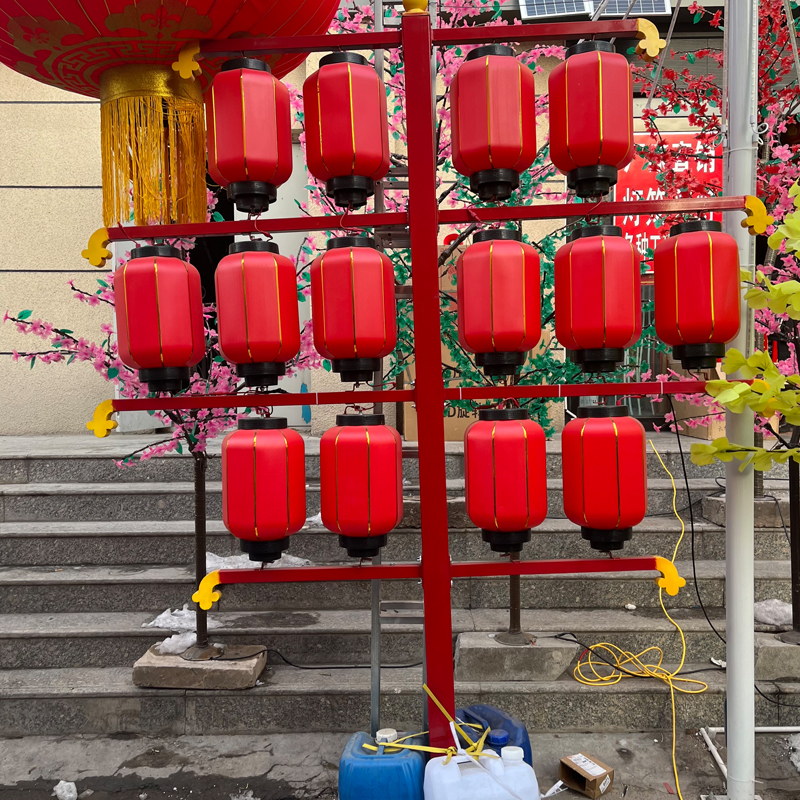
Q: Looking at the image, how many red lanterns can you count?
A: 15